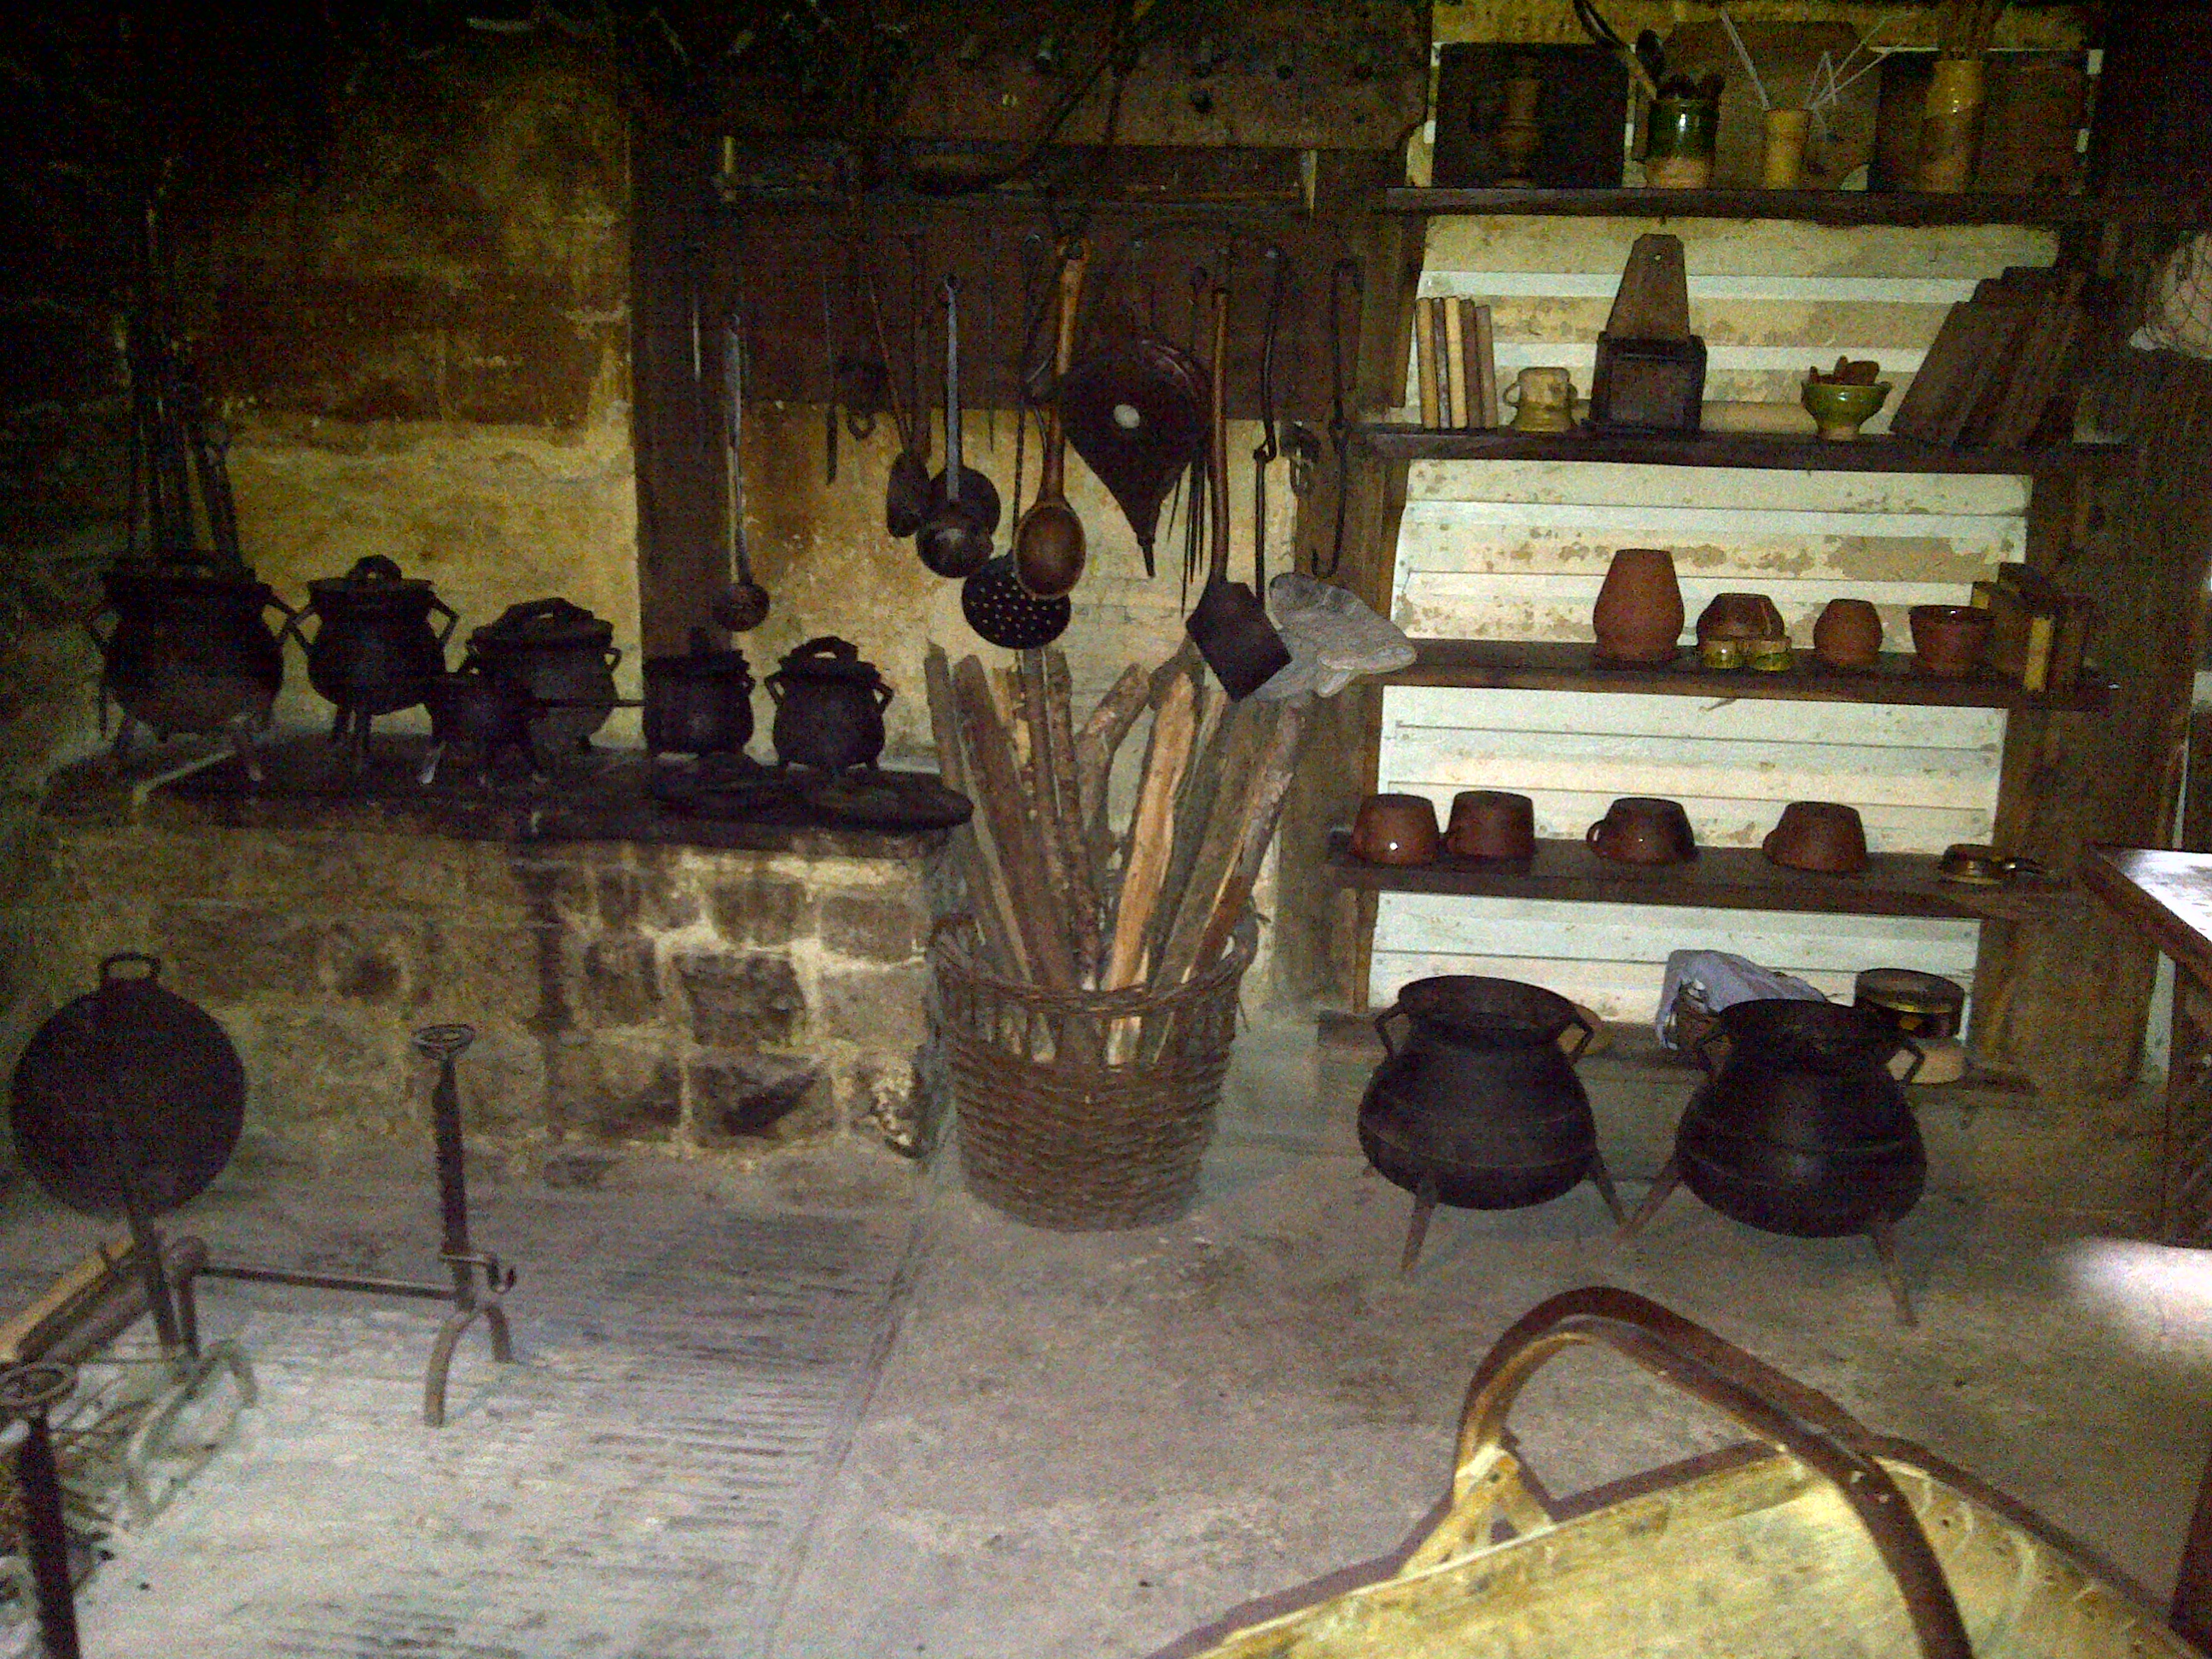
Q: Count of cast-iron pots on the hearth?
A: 6